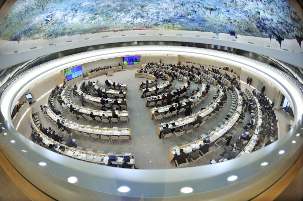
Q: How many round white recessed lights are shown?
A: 12